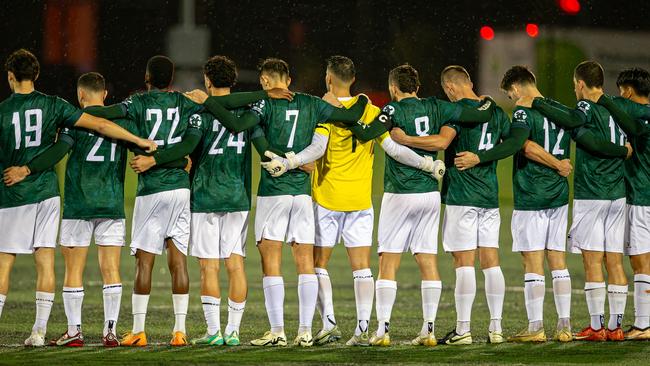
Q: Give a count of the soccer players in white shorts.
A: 11